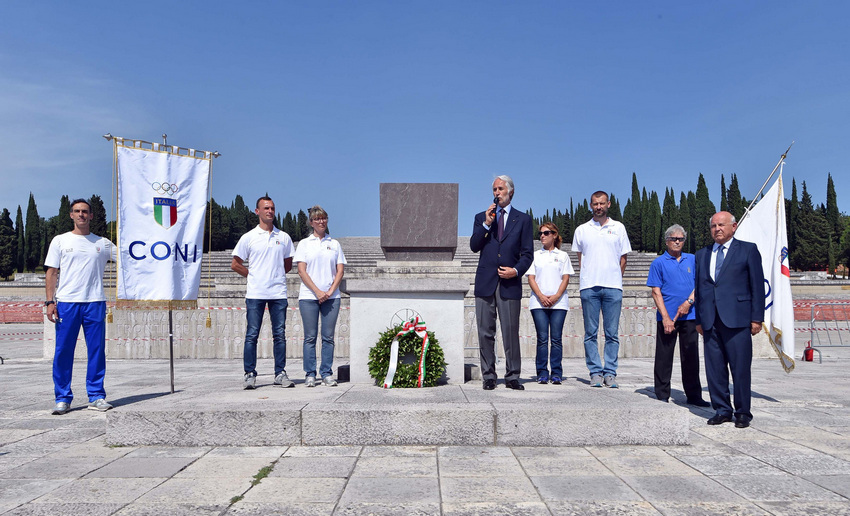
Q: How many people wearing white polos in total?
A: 4